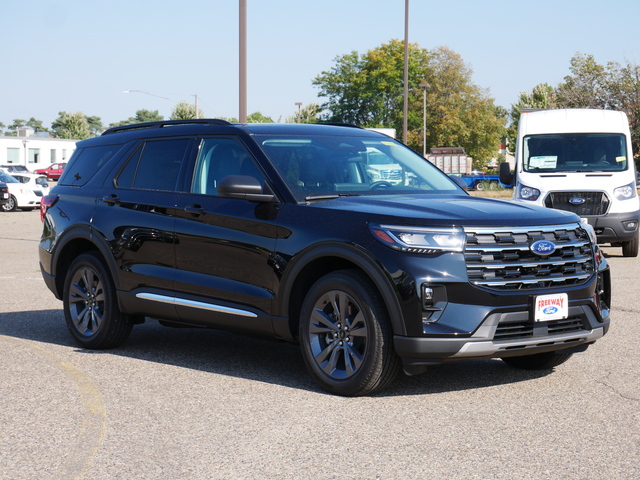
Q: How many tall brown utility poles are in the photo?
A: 2